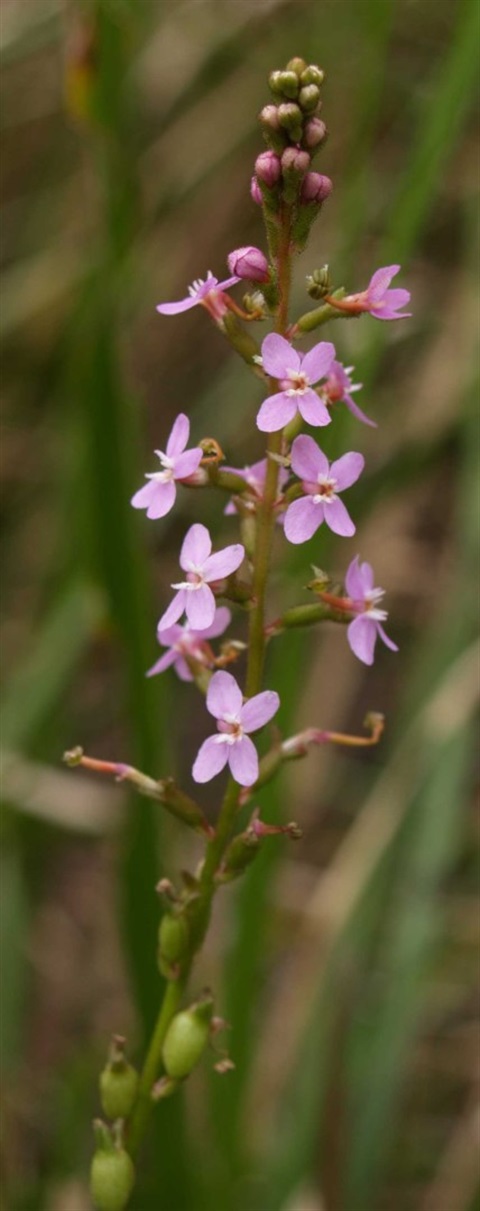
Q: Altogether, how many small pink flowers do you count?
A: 11